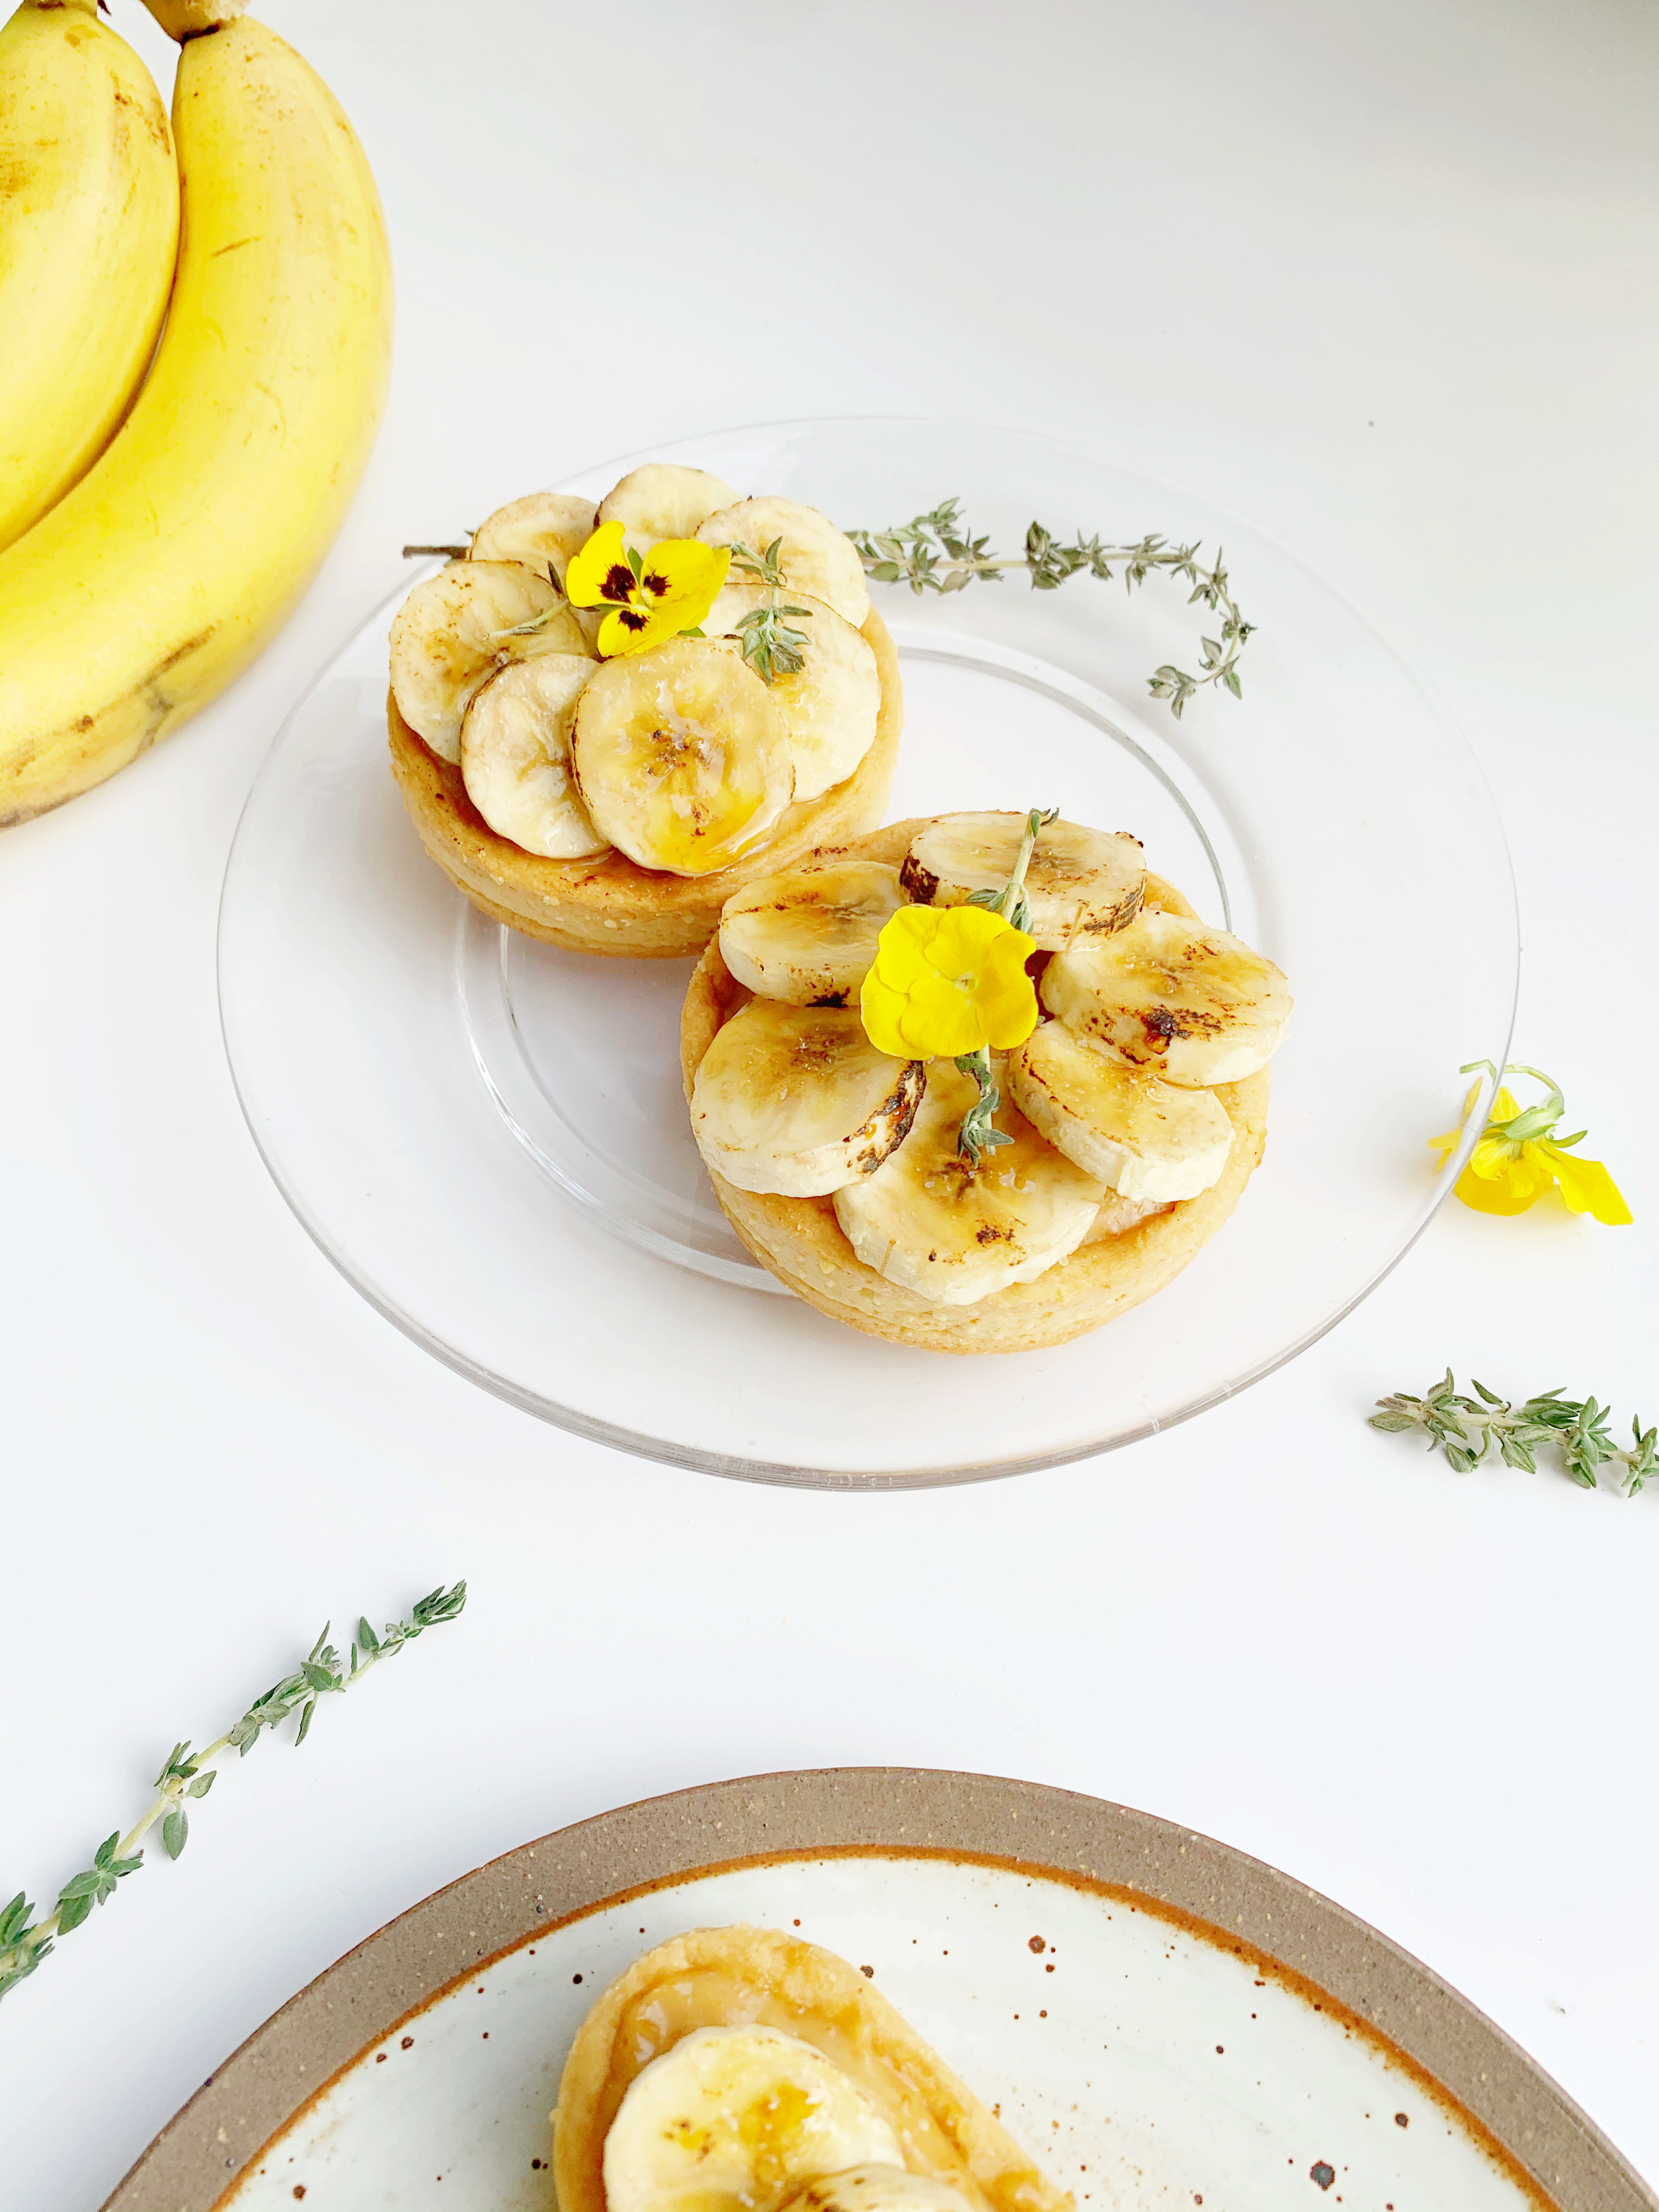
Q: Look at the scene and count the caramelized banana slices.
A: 15